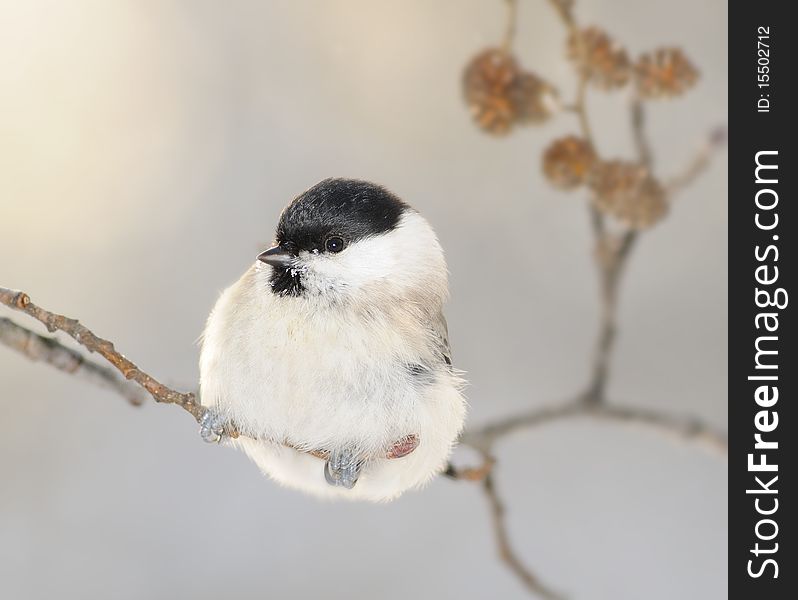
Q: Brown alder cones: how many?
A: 6